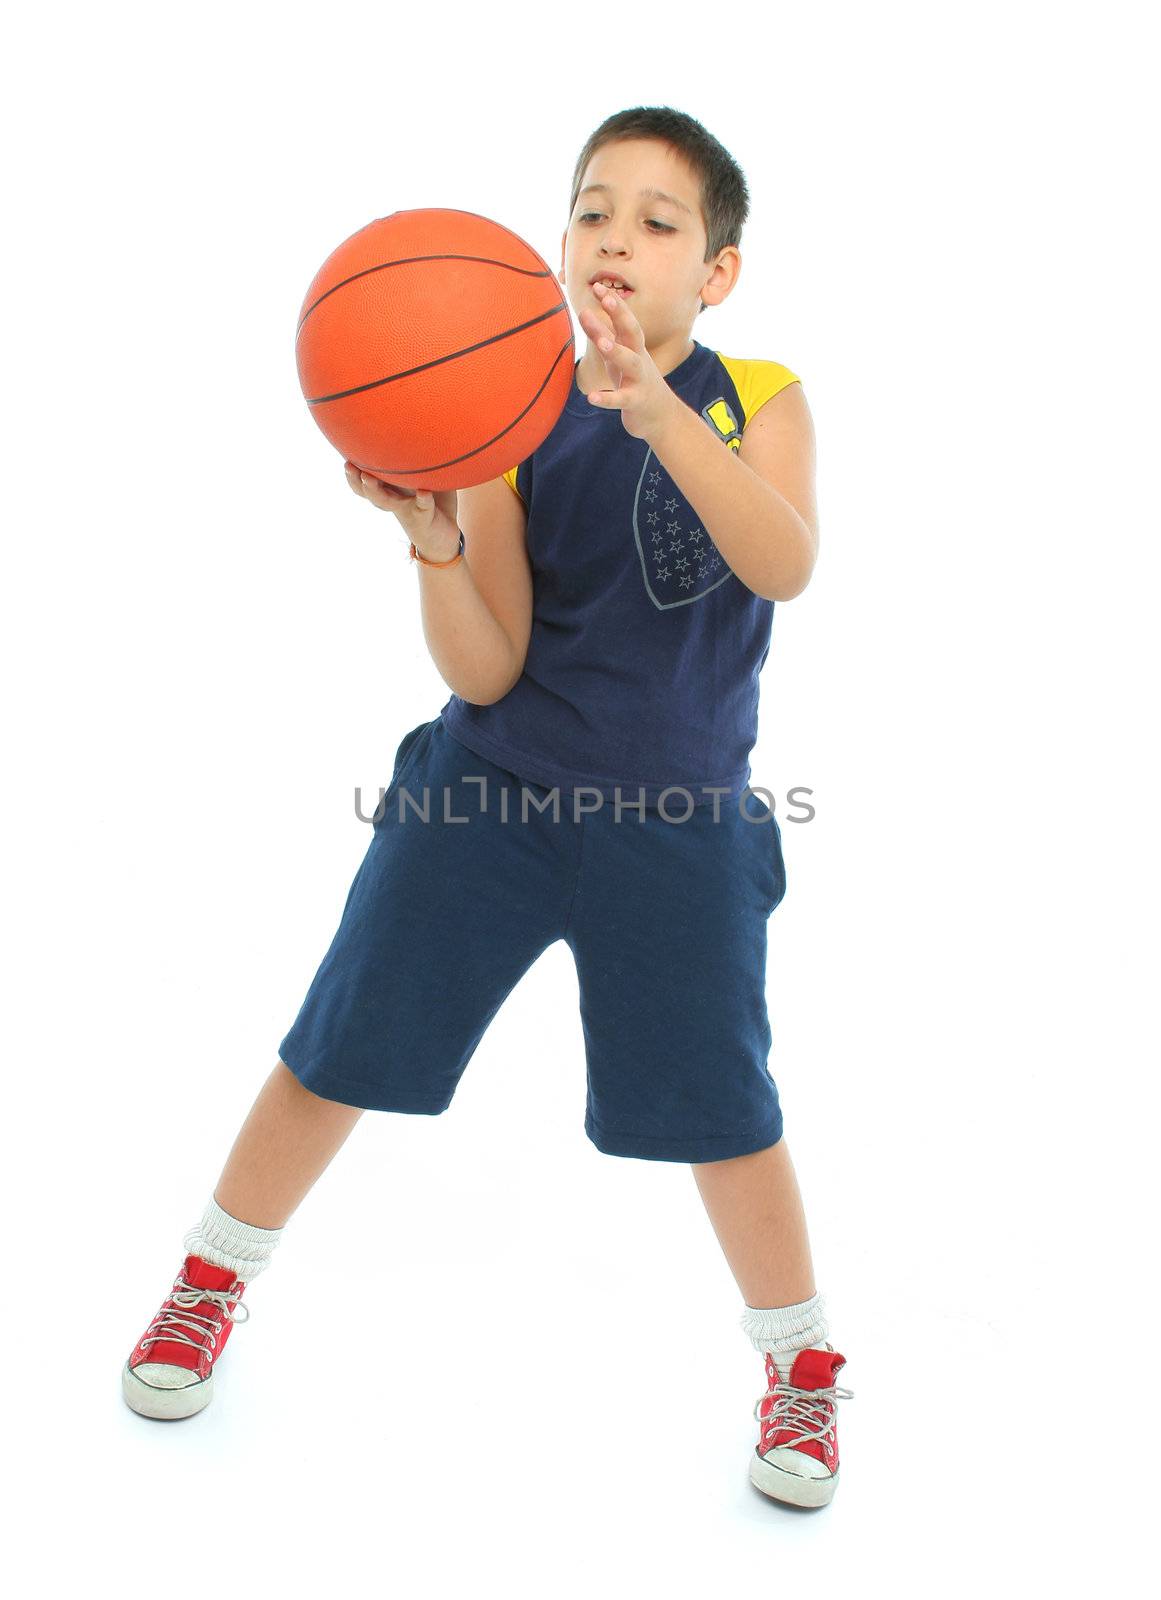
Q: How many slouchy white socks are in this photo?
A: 2